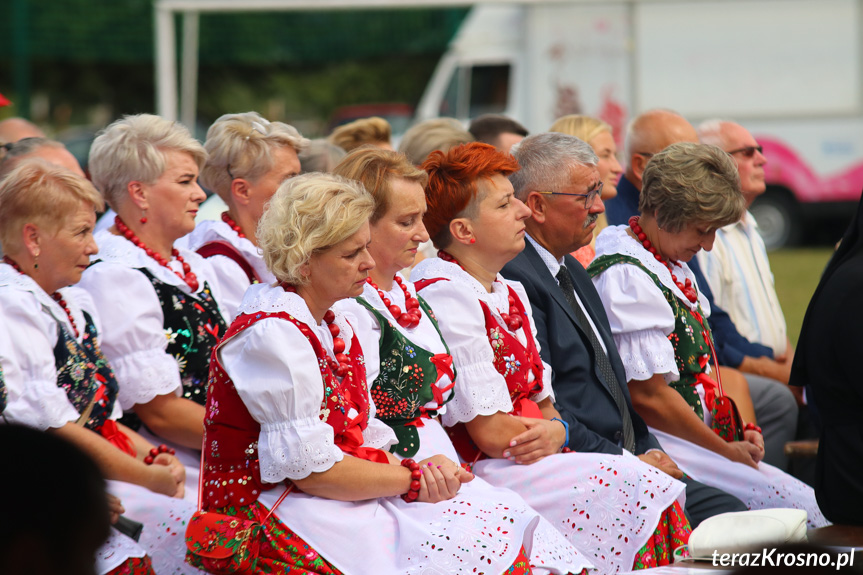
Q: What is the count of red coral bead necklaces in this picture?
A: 7